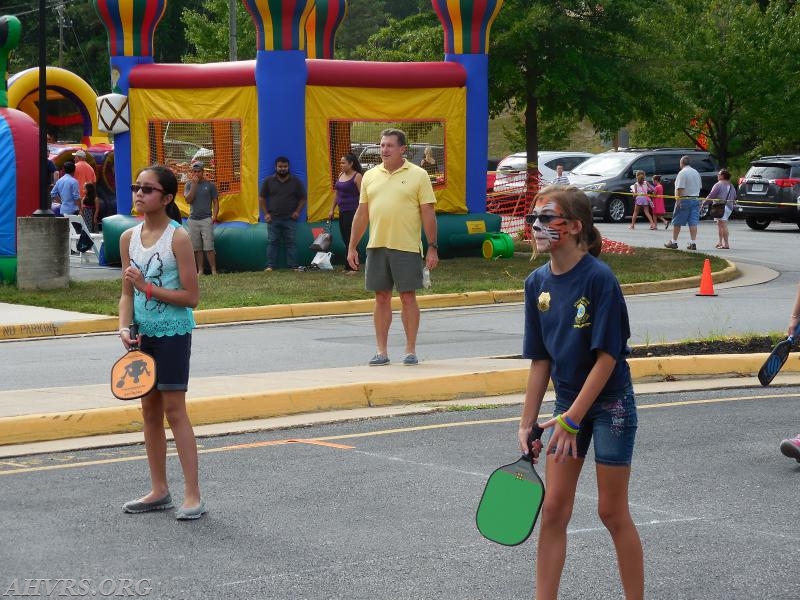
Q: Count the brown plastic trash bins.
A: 0